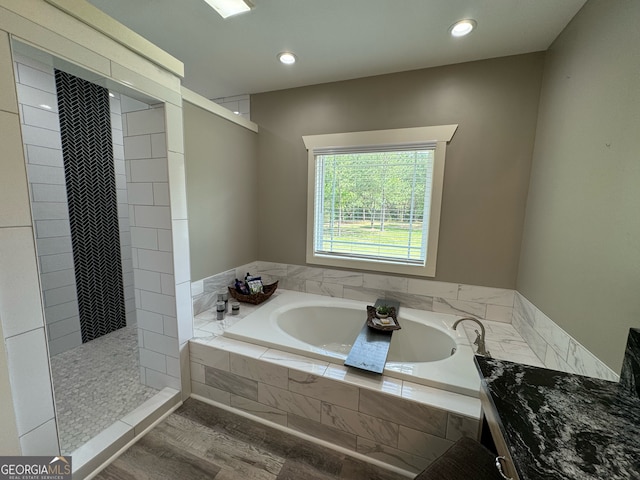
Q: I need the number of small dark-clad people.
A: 0